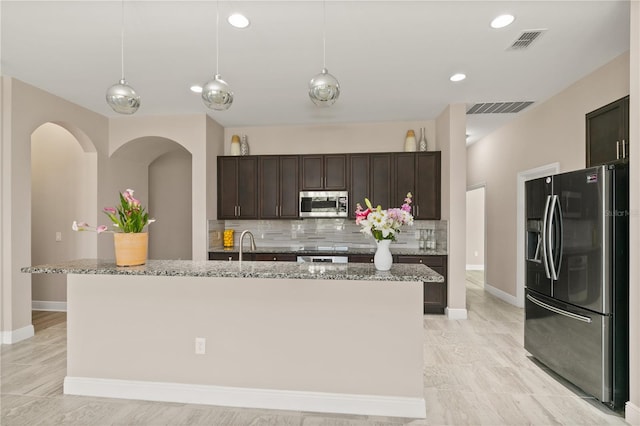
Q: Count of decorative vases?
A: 5